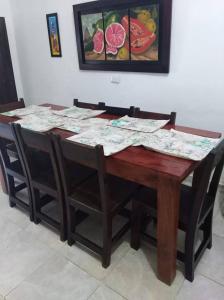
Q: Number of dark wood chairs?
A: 8